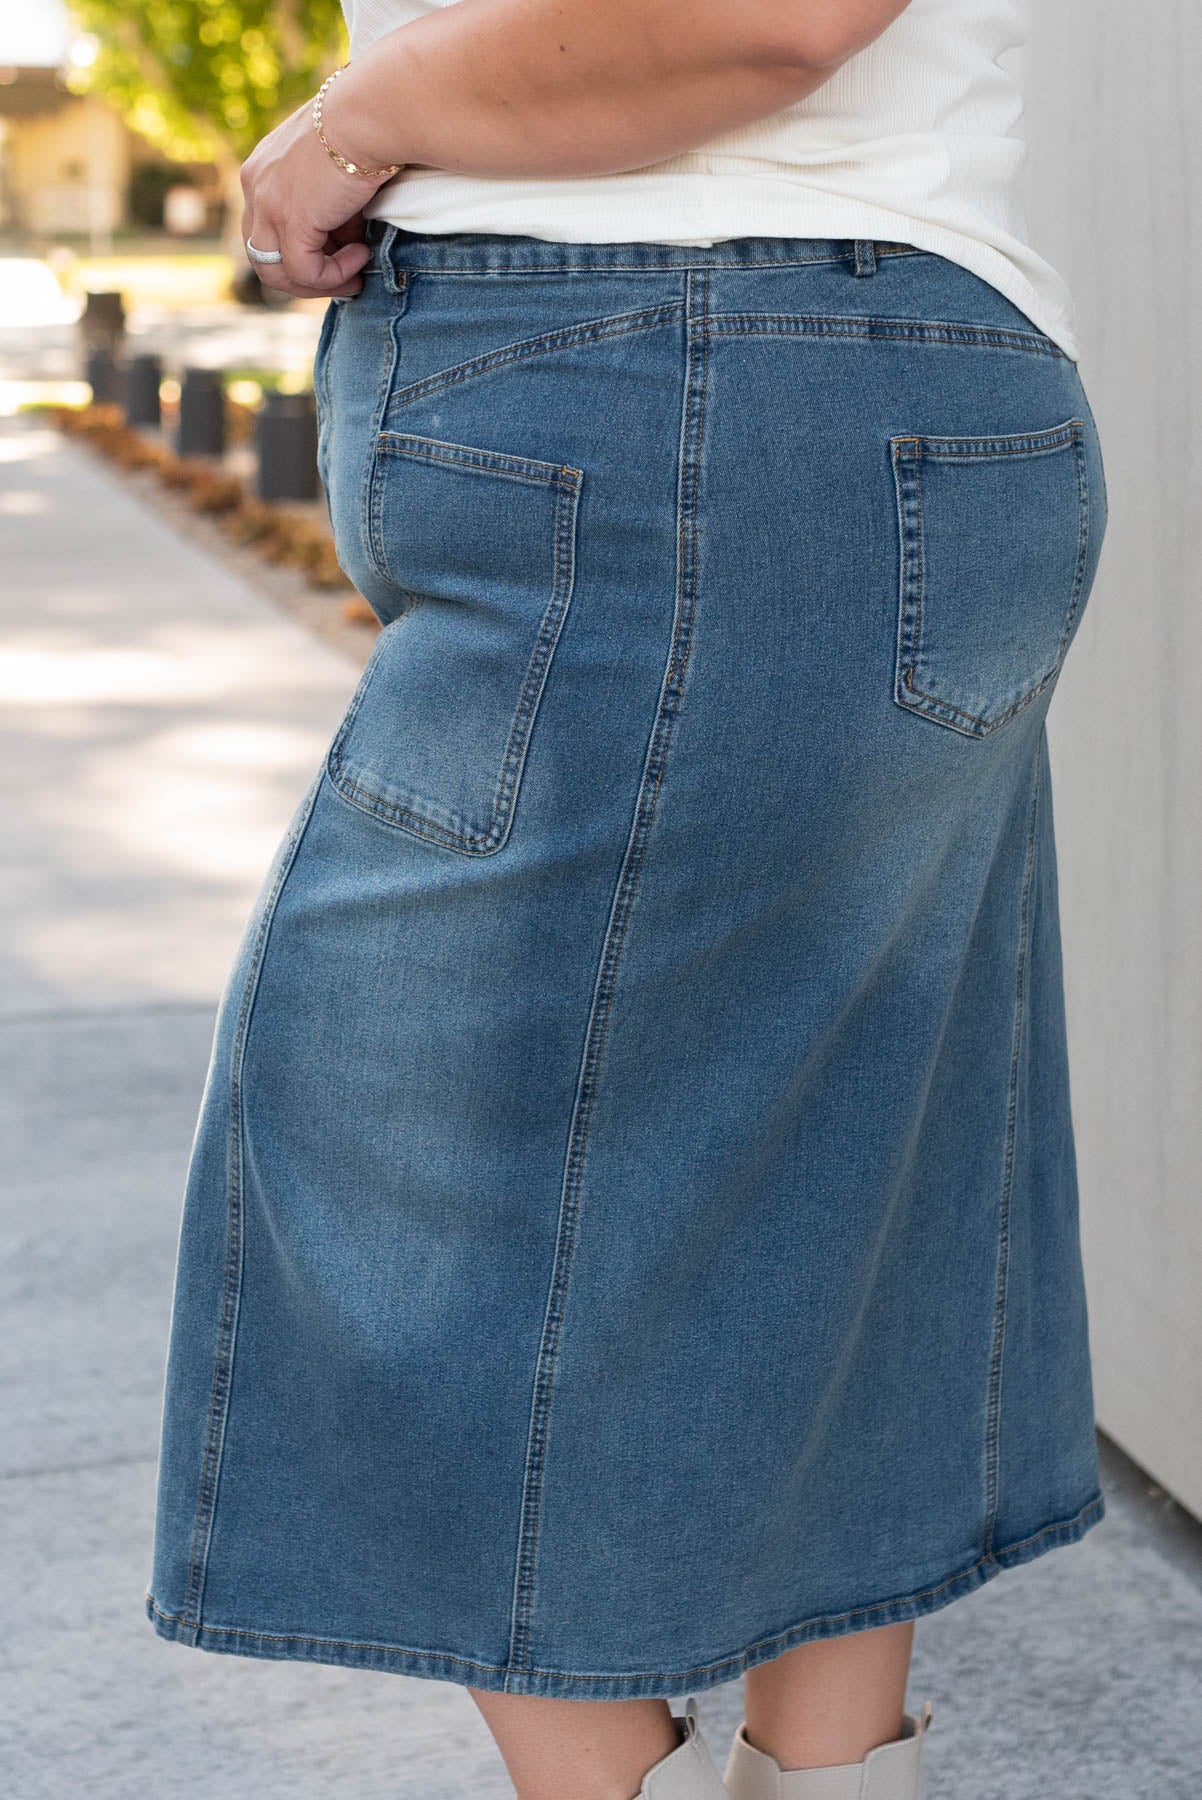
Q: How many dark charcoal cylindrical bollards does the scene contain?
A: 4